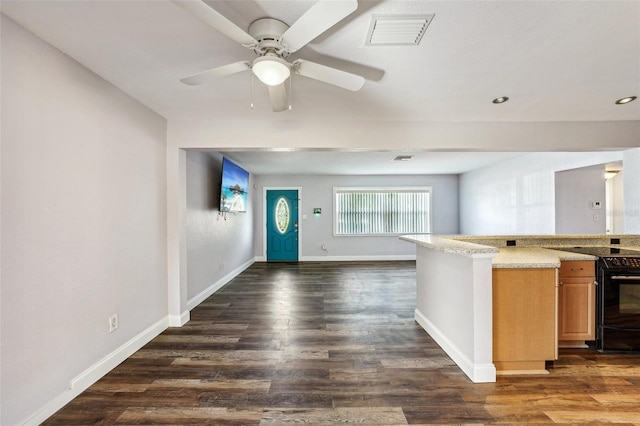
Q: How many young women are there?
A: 0